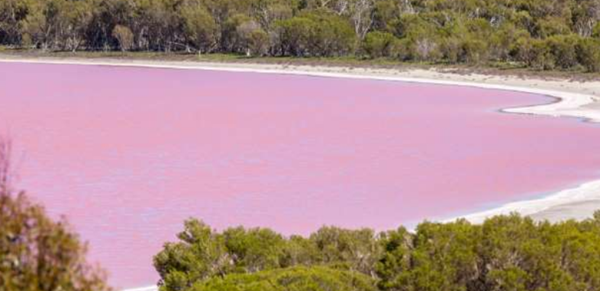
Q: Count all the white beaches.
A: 2